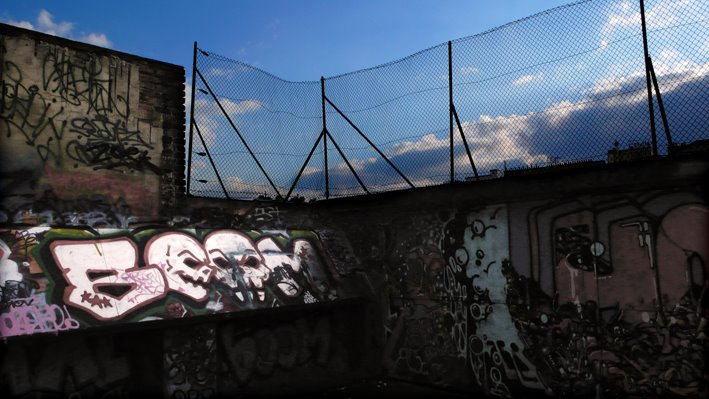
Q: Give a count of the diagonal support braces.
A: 7